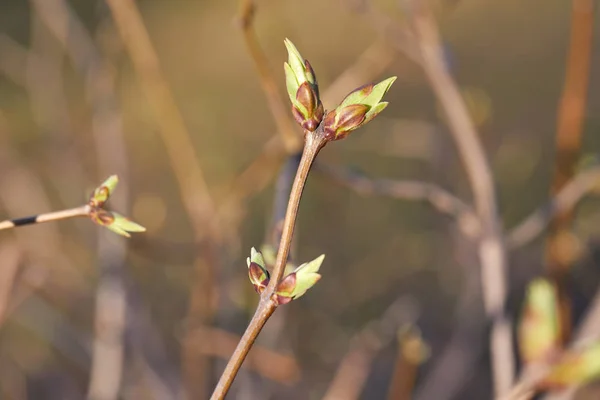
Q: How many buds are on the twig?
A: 4